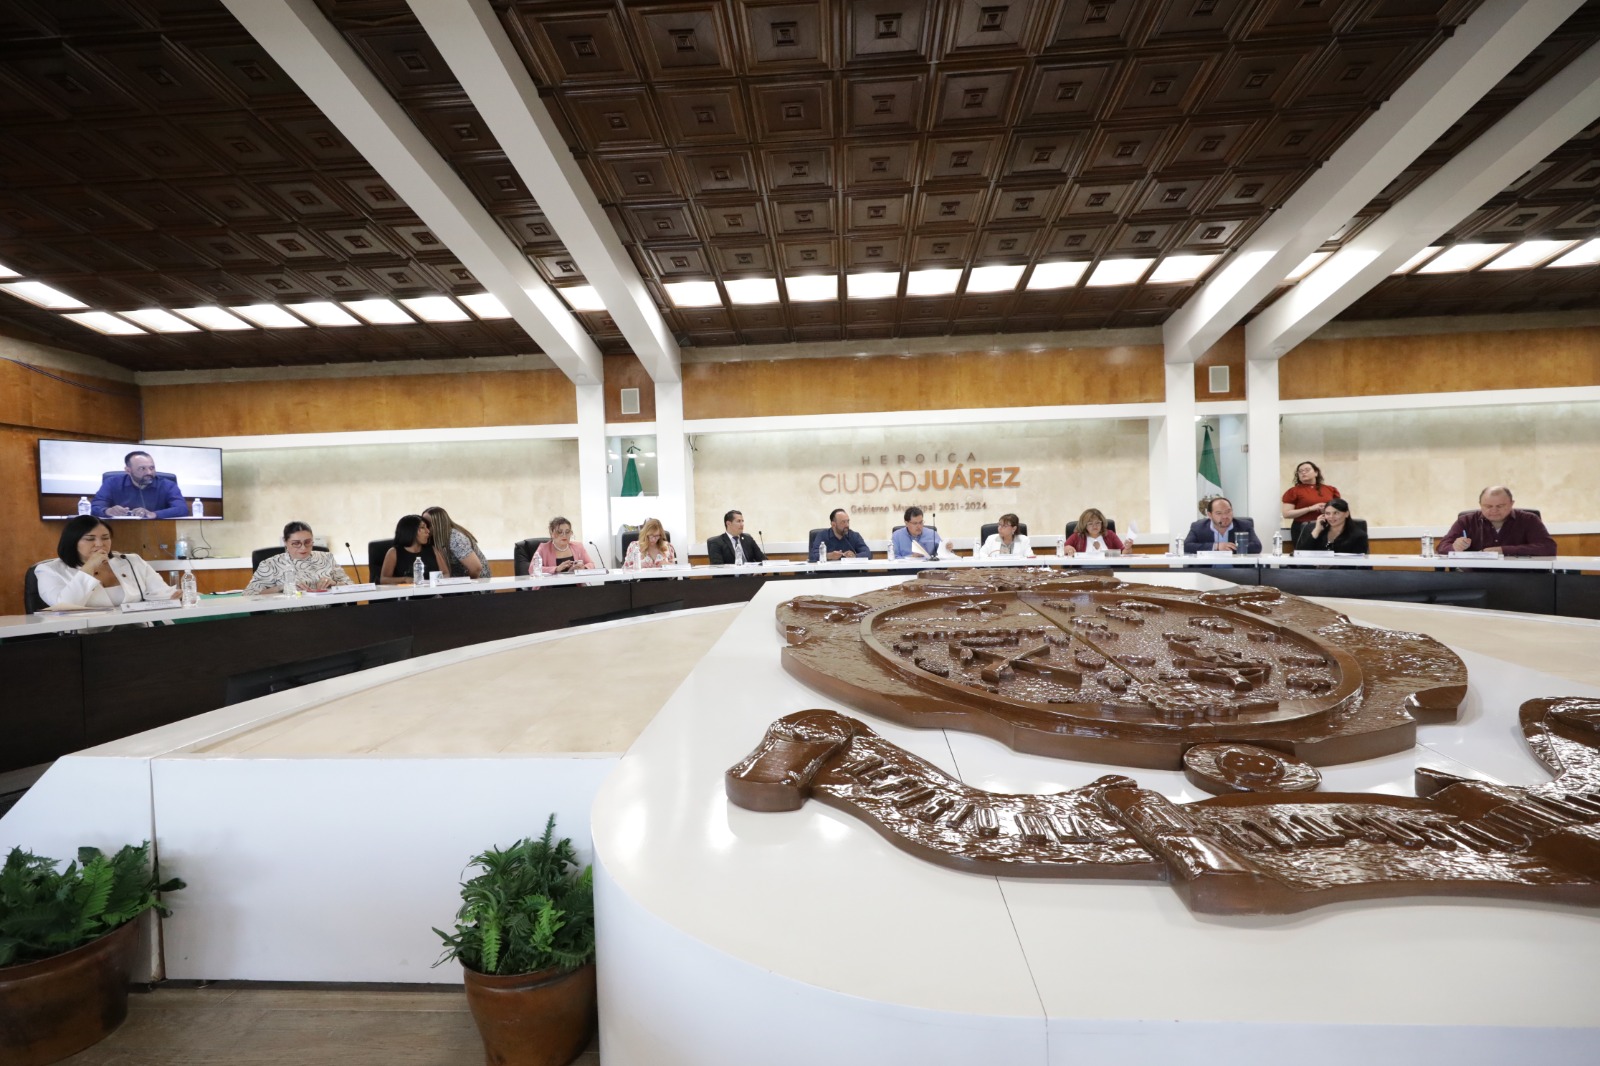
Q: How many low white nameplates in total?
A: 12